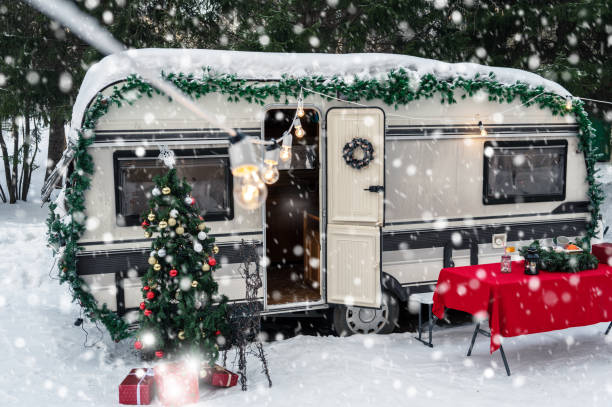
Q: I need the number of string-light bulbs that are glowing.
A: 7